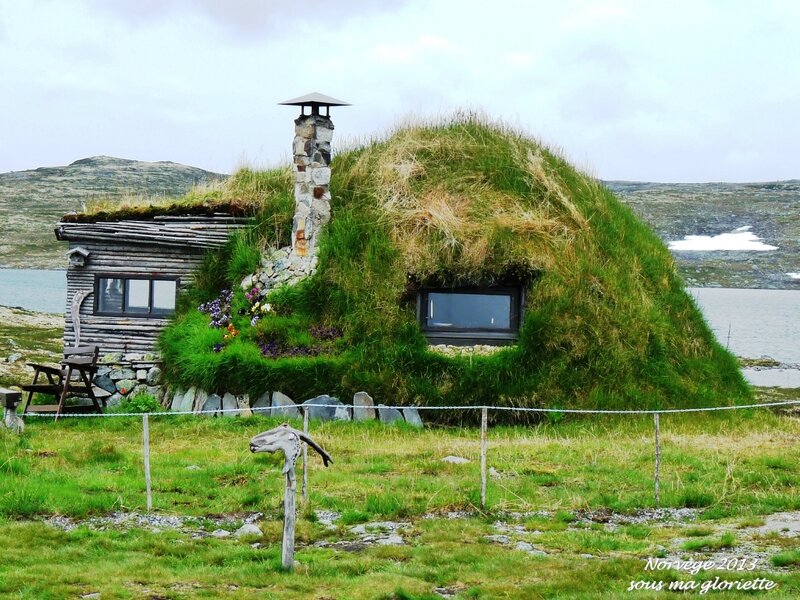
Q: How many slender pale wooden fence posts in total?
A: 4